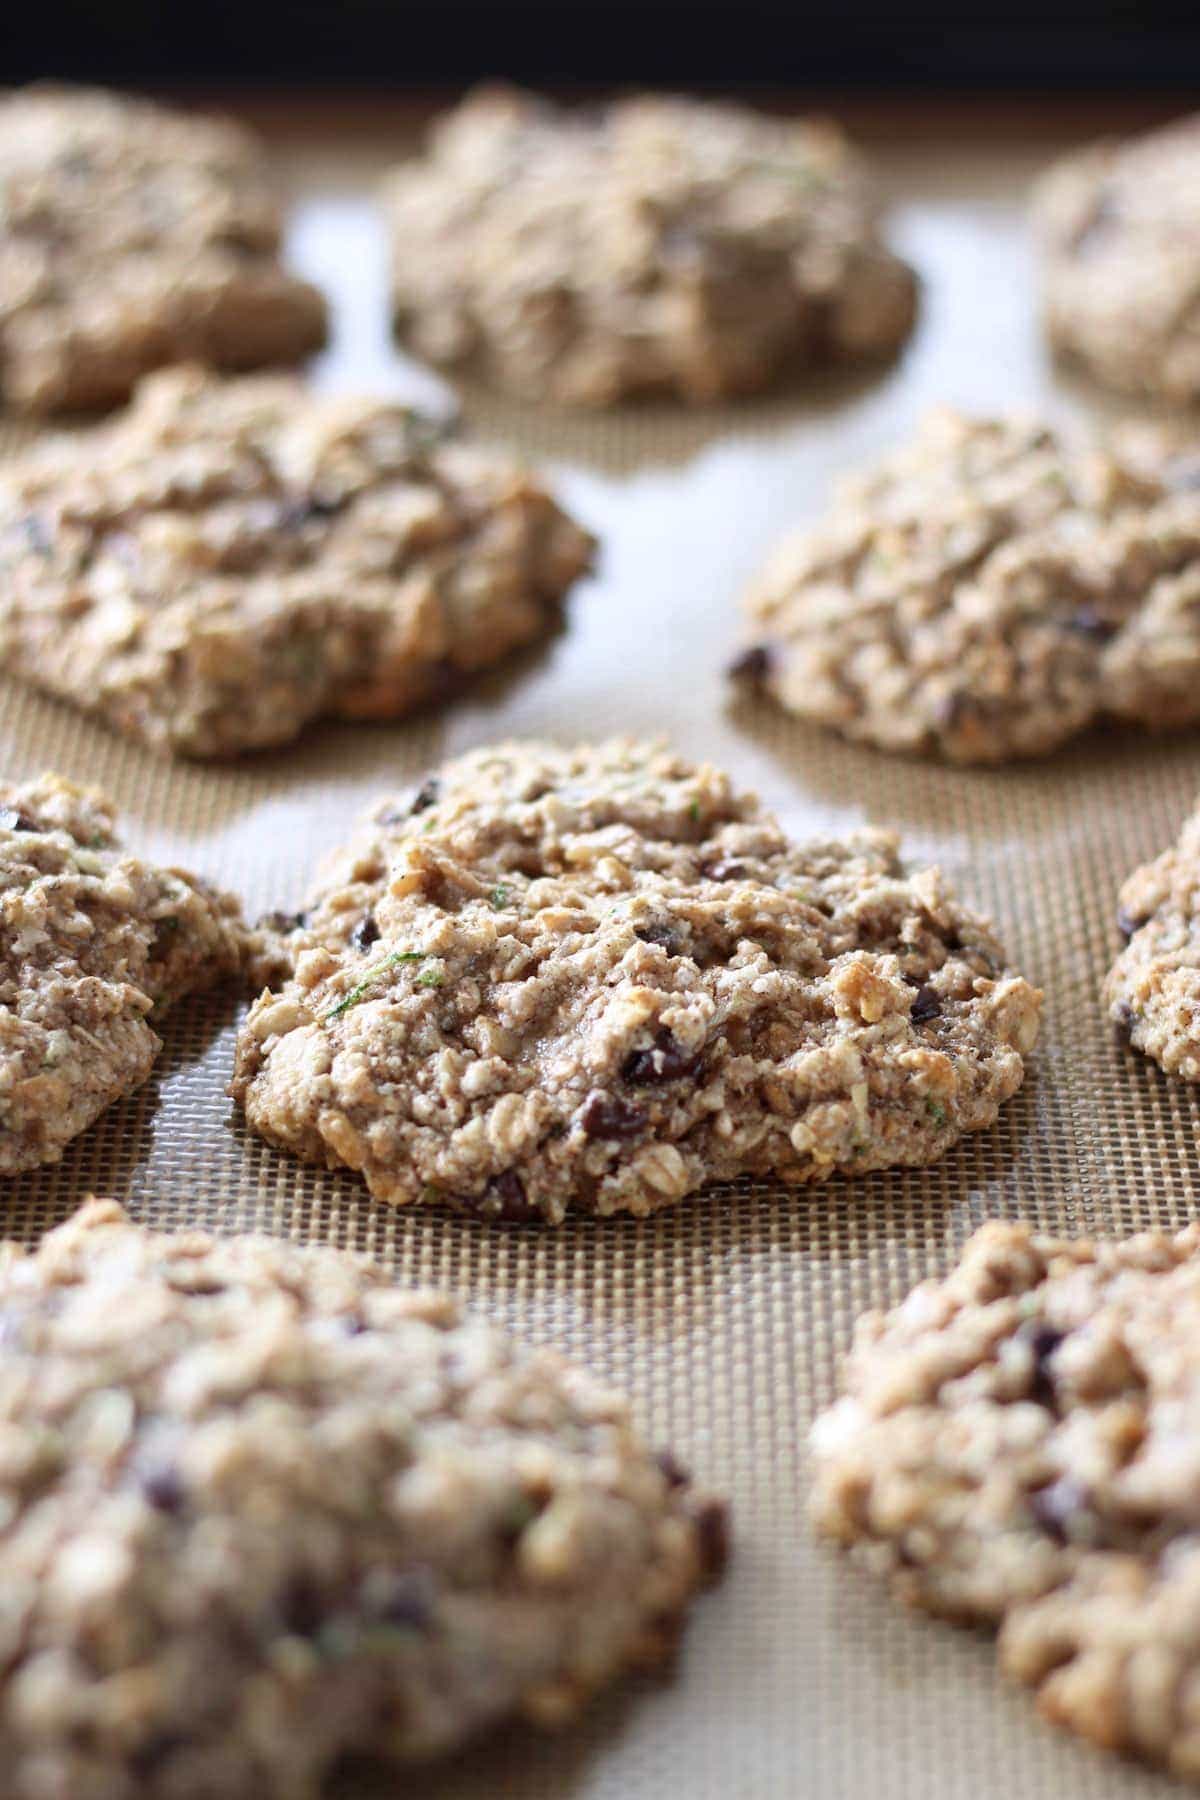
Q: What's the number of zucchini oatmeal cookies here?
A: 10